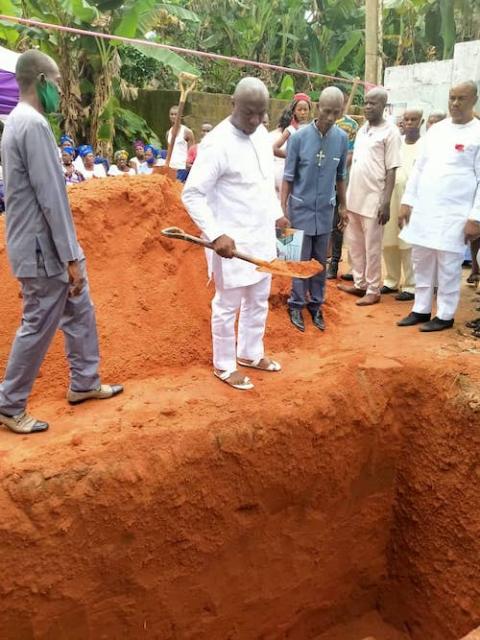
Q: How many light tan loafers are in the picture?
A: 2